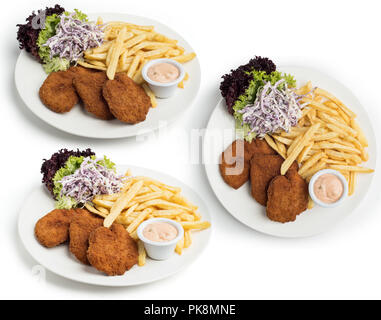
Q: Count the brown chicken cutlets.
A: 9